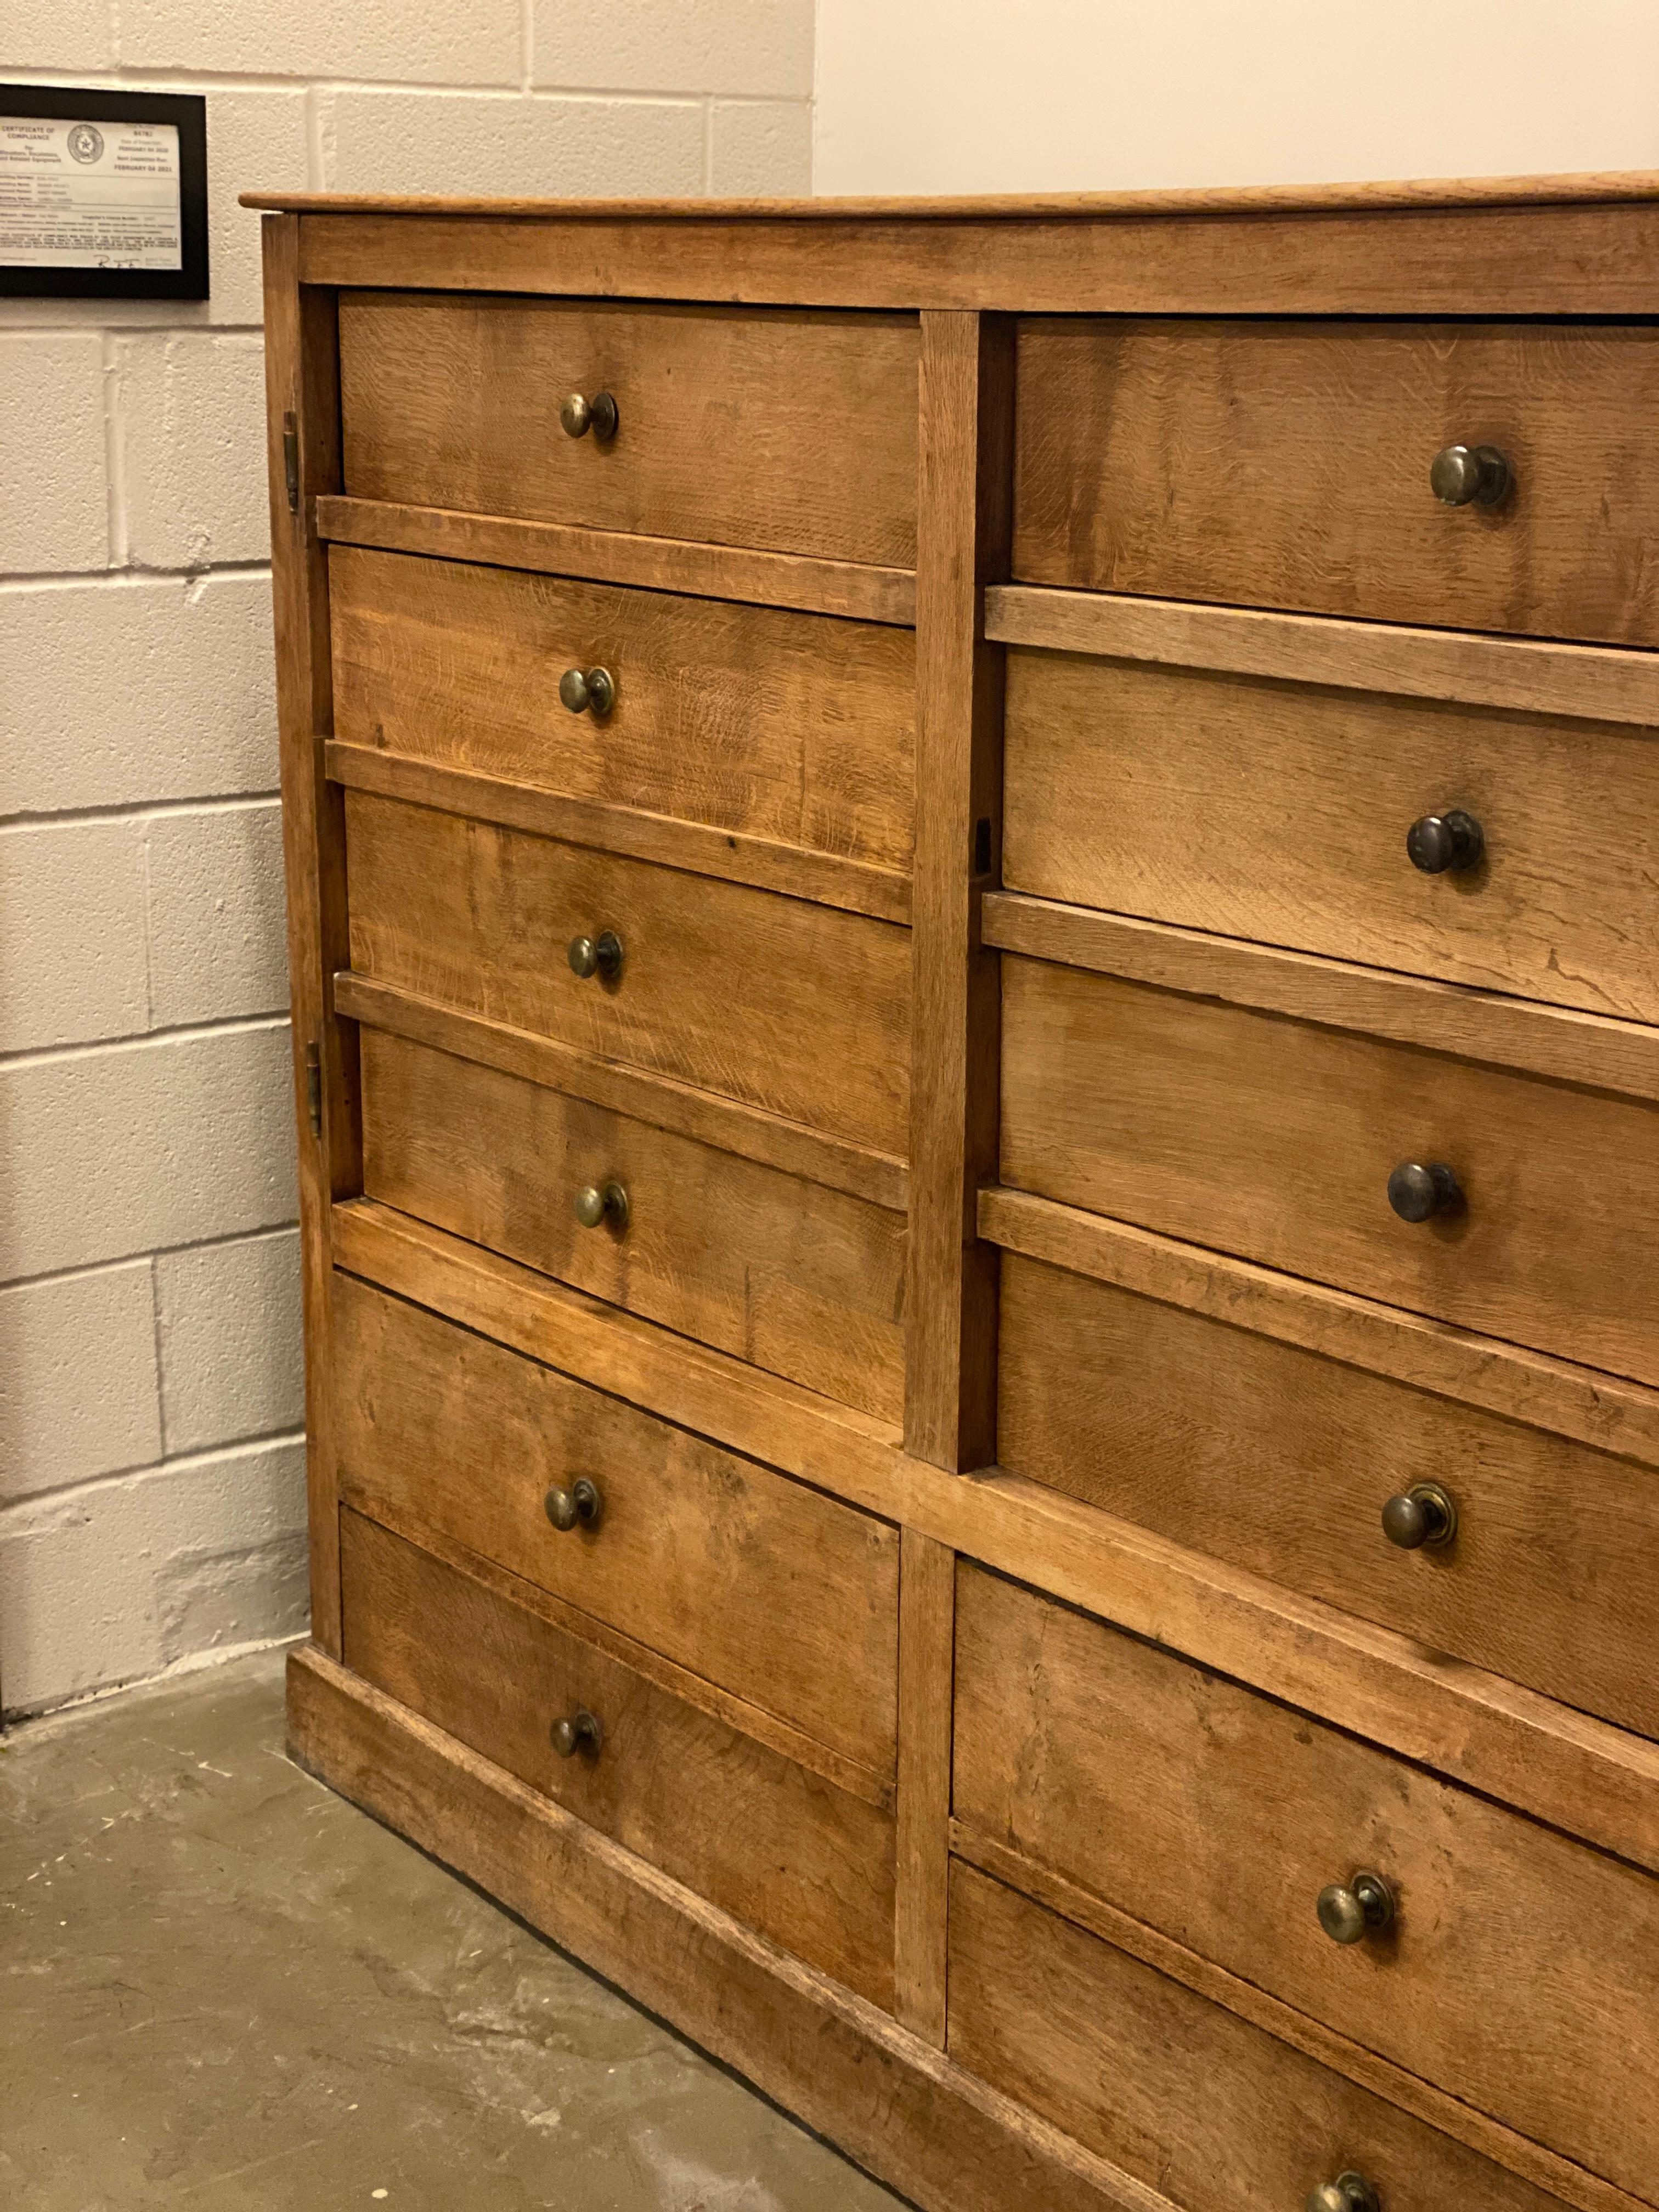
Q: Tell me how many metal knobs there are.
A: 12